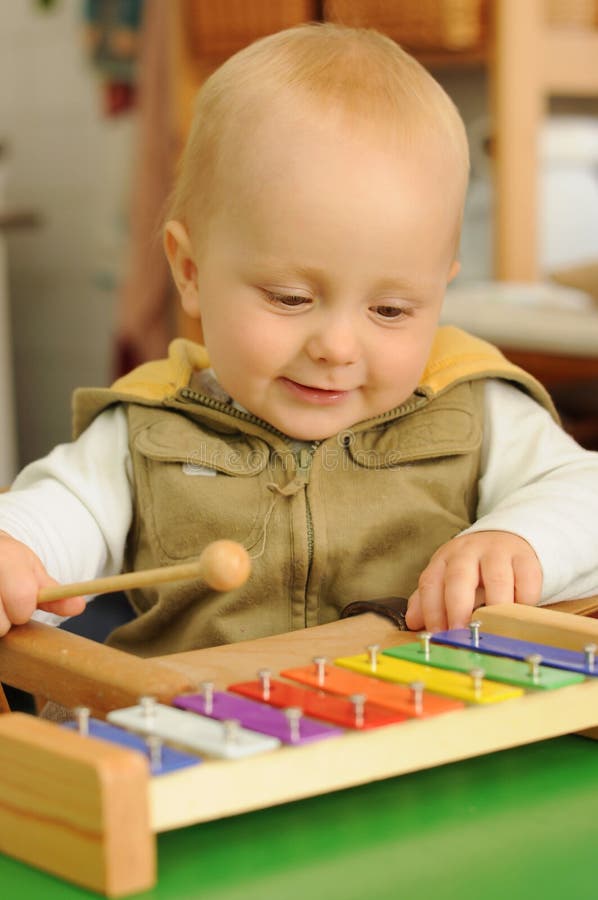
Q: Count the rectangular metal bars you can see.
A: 8